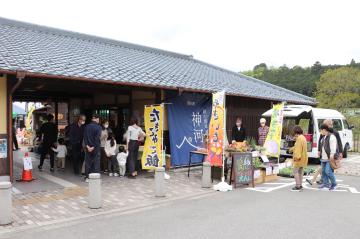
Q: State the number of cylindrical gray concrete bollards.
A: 4